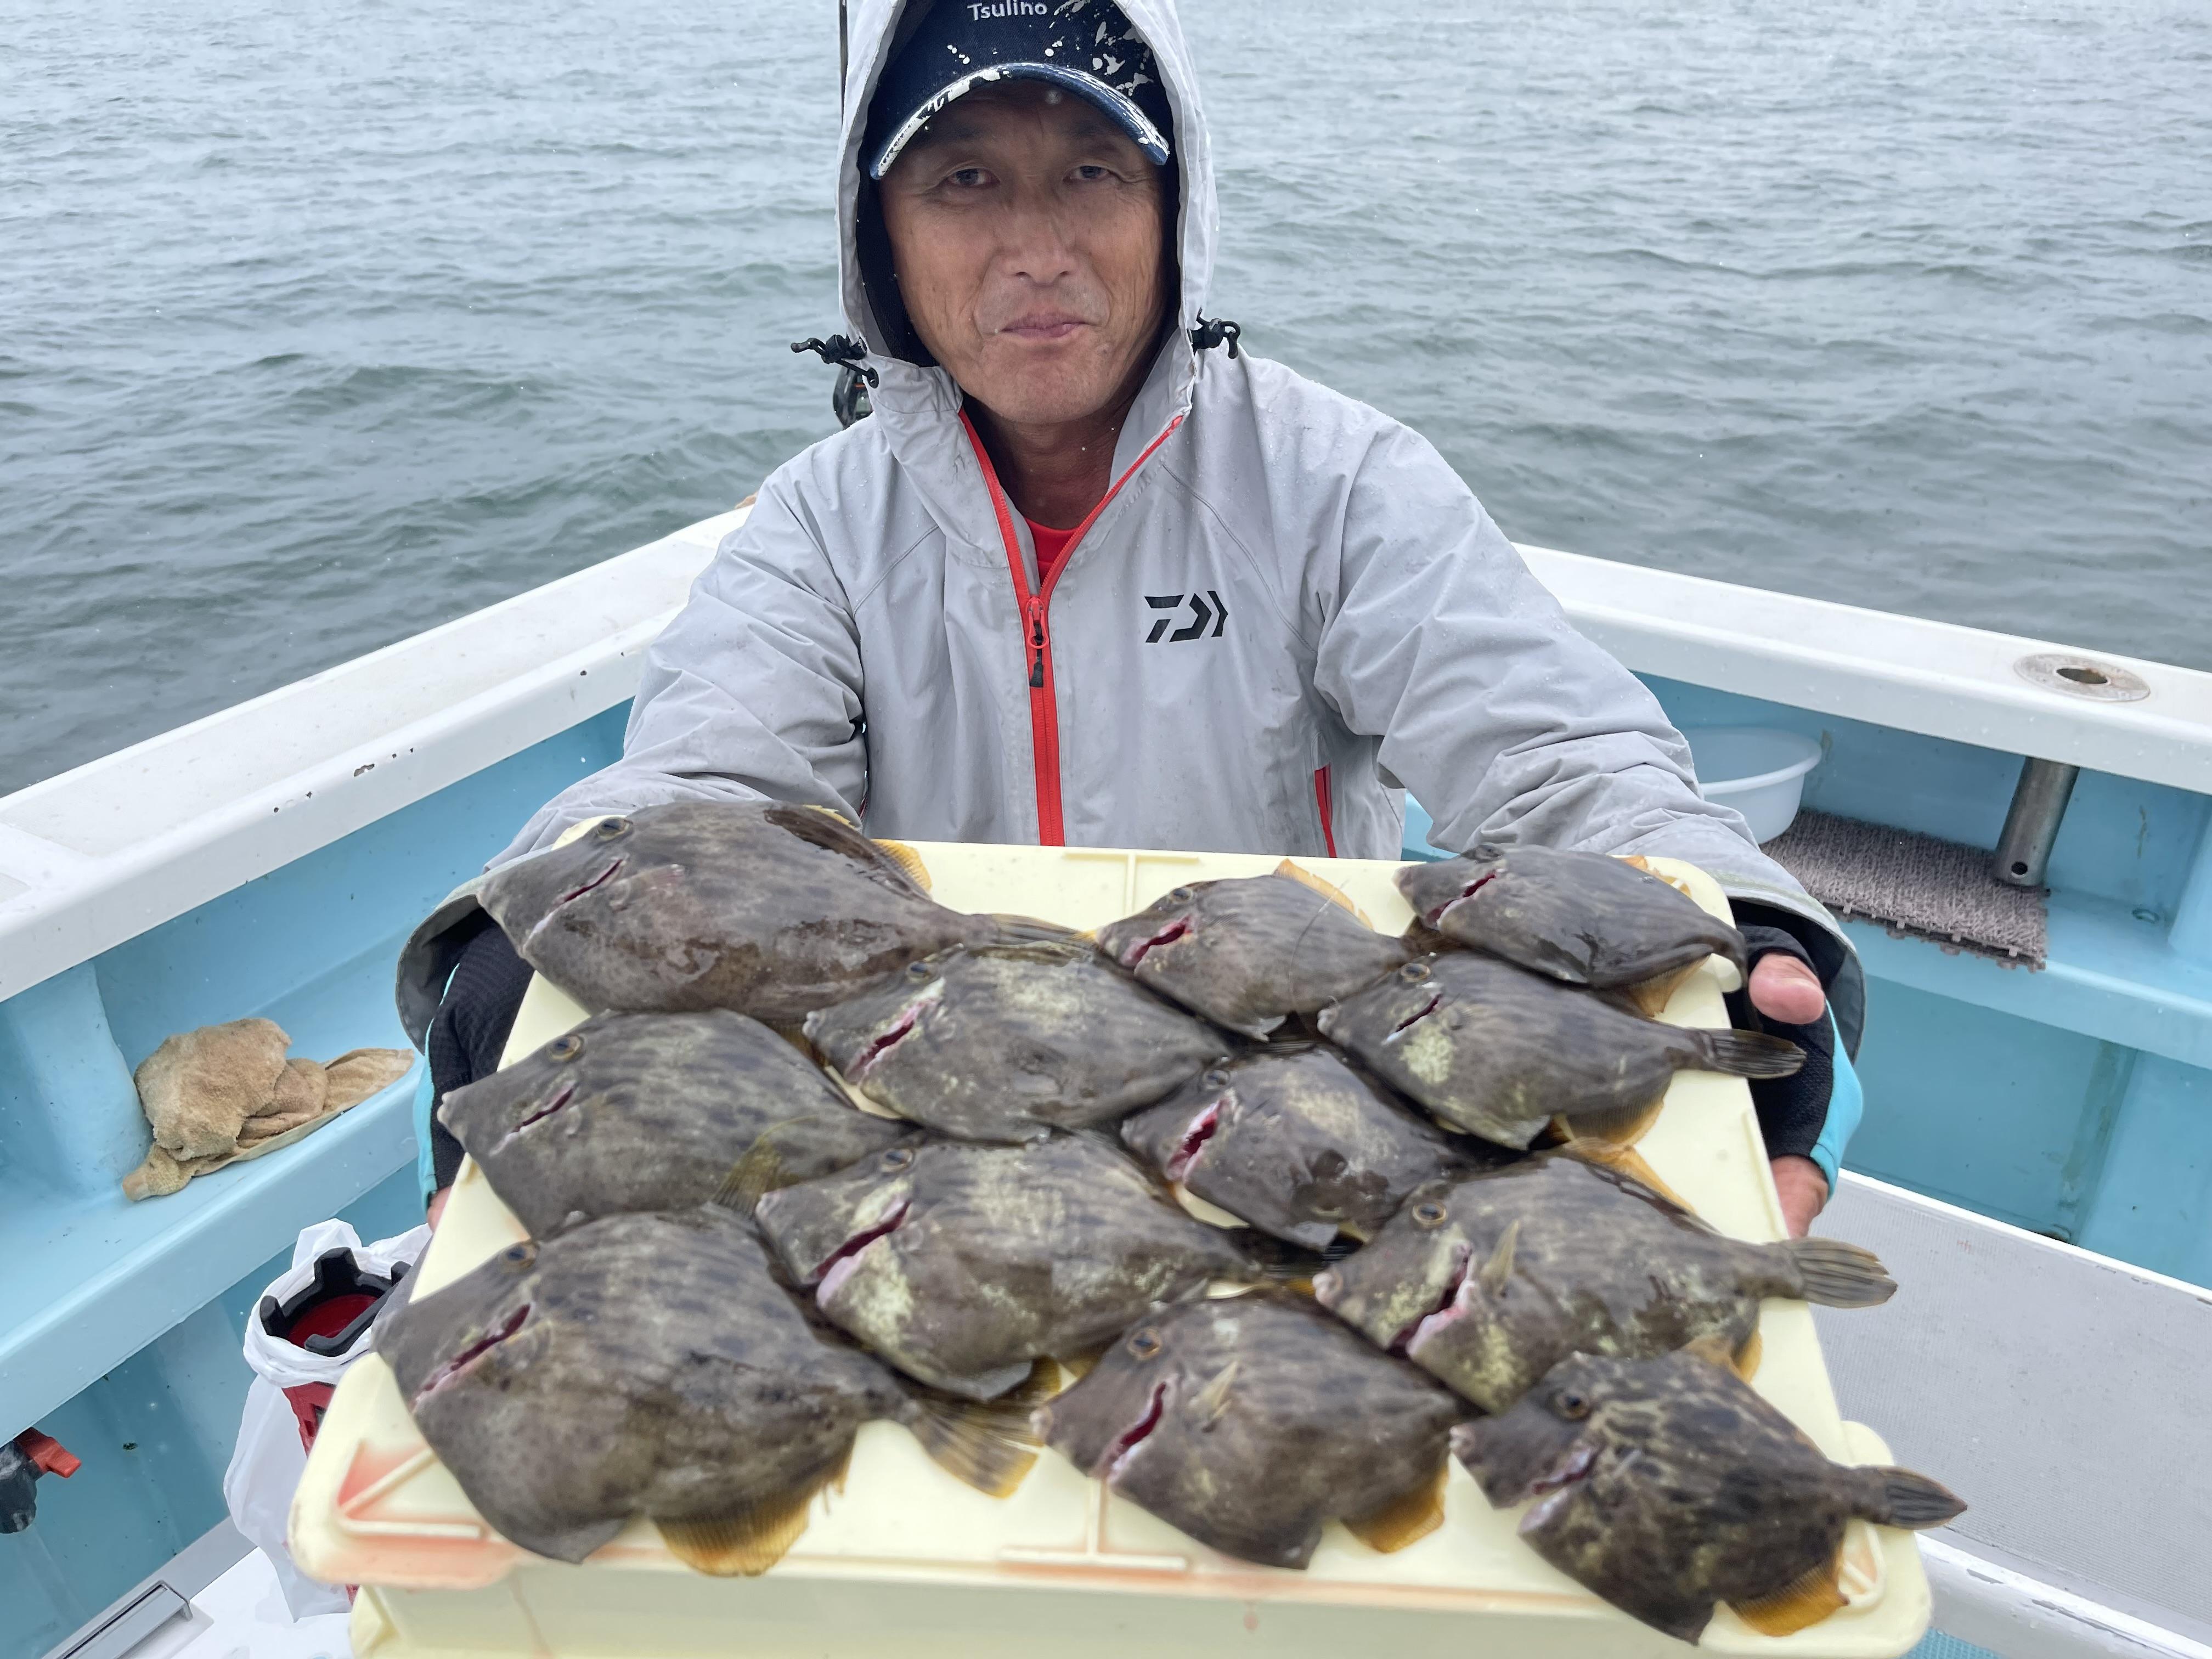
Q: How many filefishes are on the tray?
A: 12